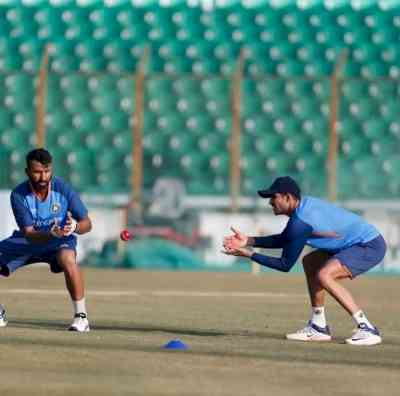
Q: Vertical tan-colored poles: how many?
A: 4